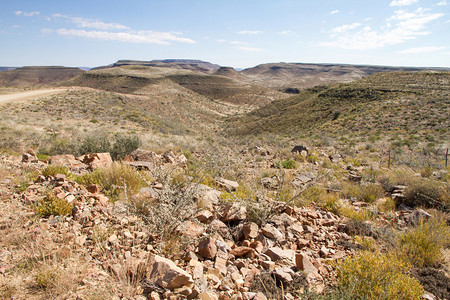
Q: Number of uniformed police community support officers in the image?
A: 0